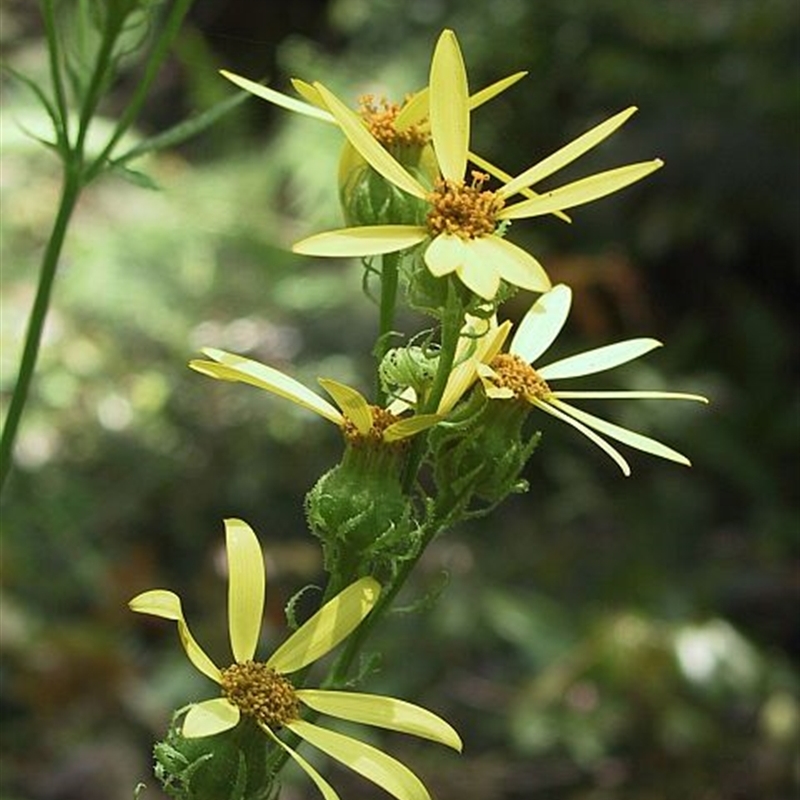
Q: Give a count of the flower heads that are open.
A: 5